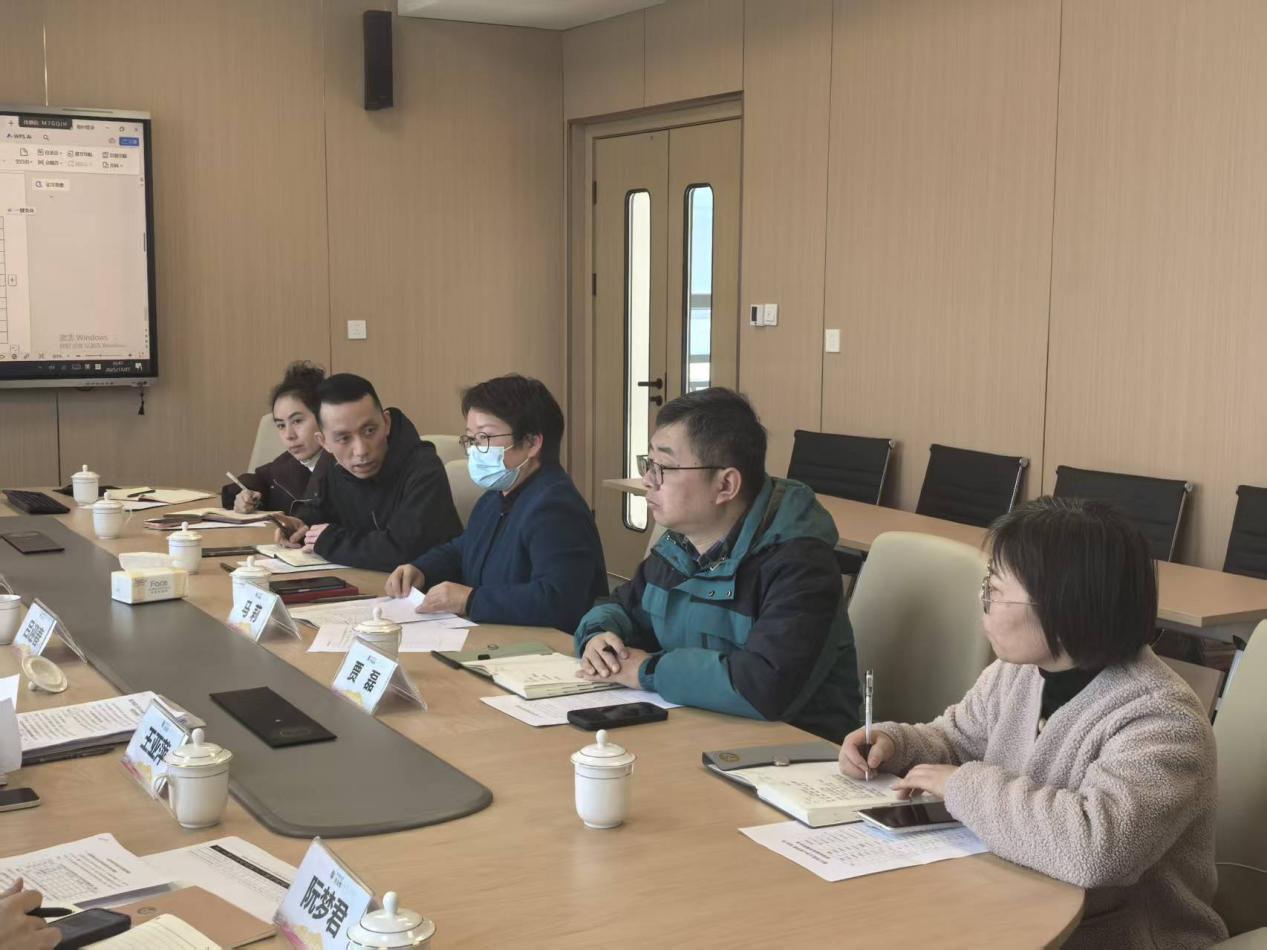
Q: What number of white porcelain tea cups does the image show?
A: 9